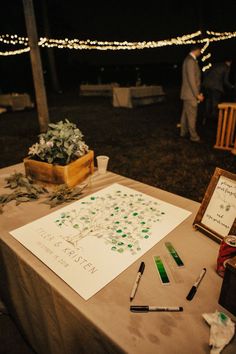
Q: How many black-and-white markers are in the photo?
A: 3